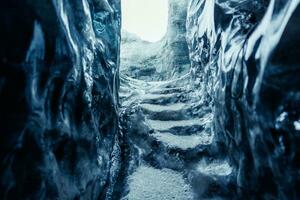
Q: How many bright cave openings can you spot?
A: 1